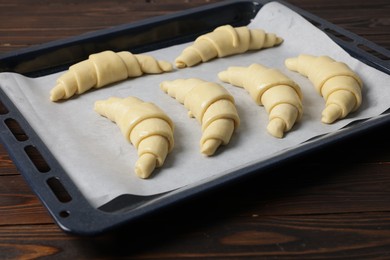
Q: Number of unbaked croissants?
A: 6